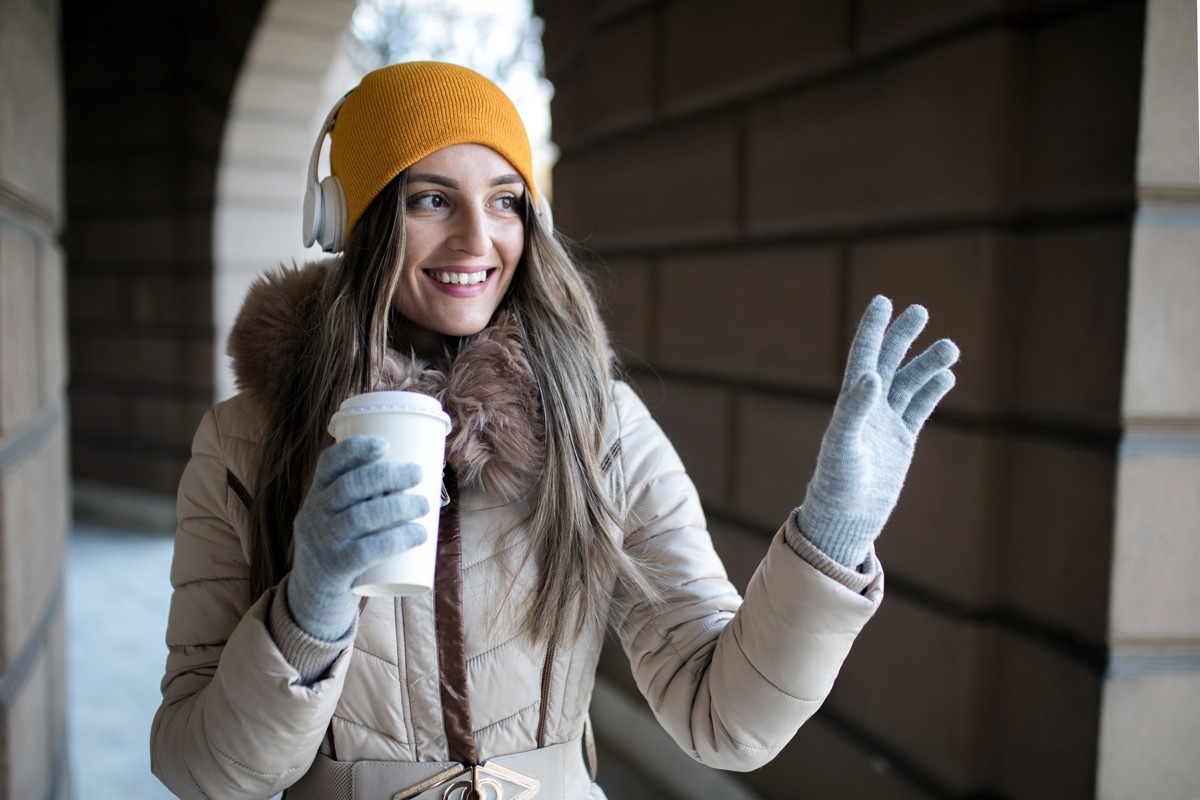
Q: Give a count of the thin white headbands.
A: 1